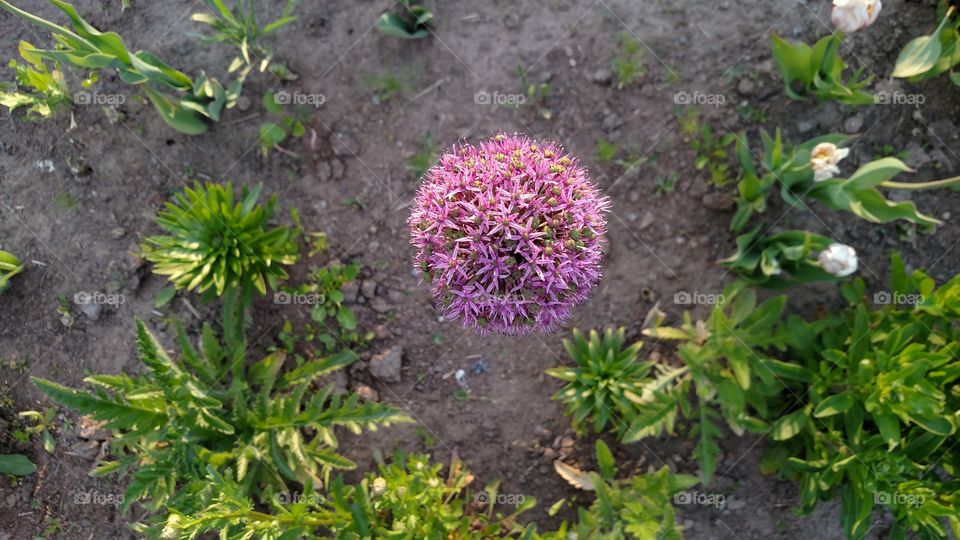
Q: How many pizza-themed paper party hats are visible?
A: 0